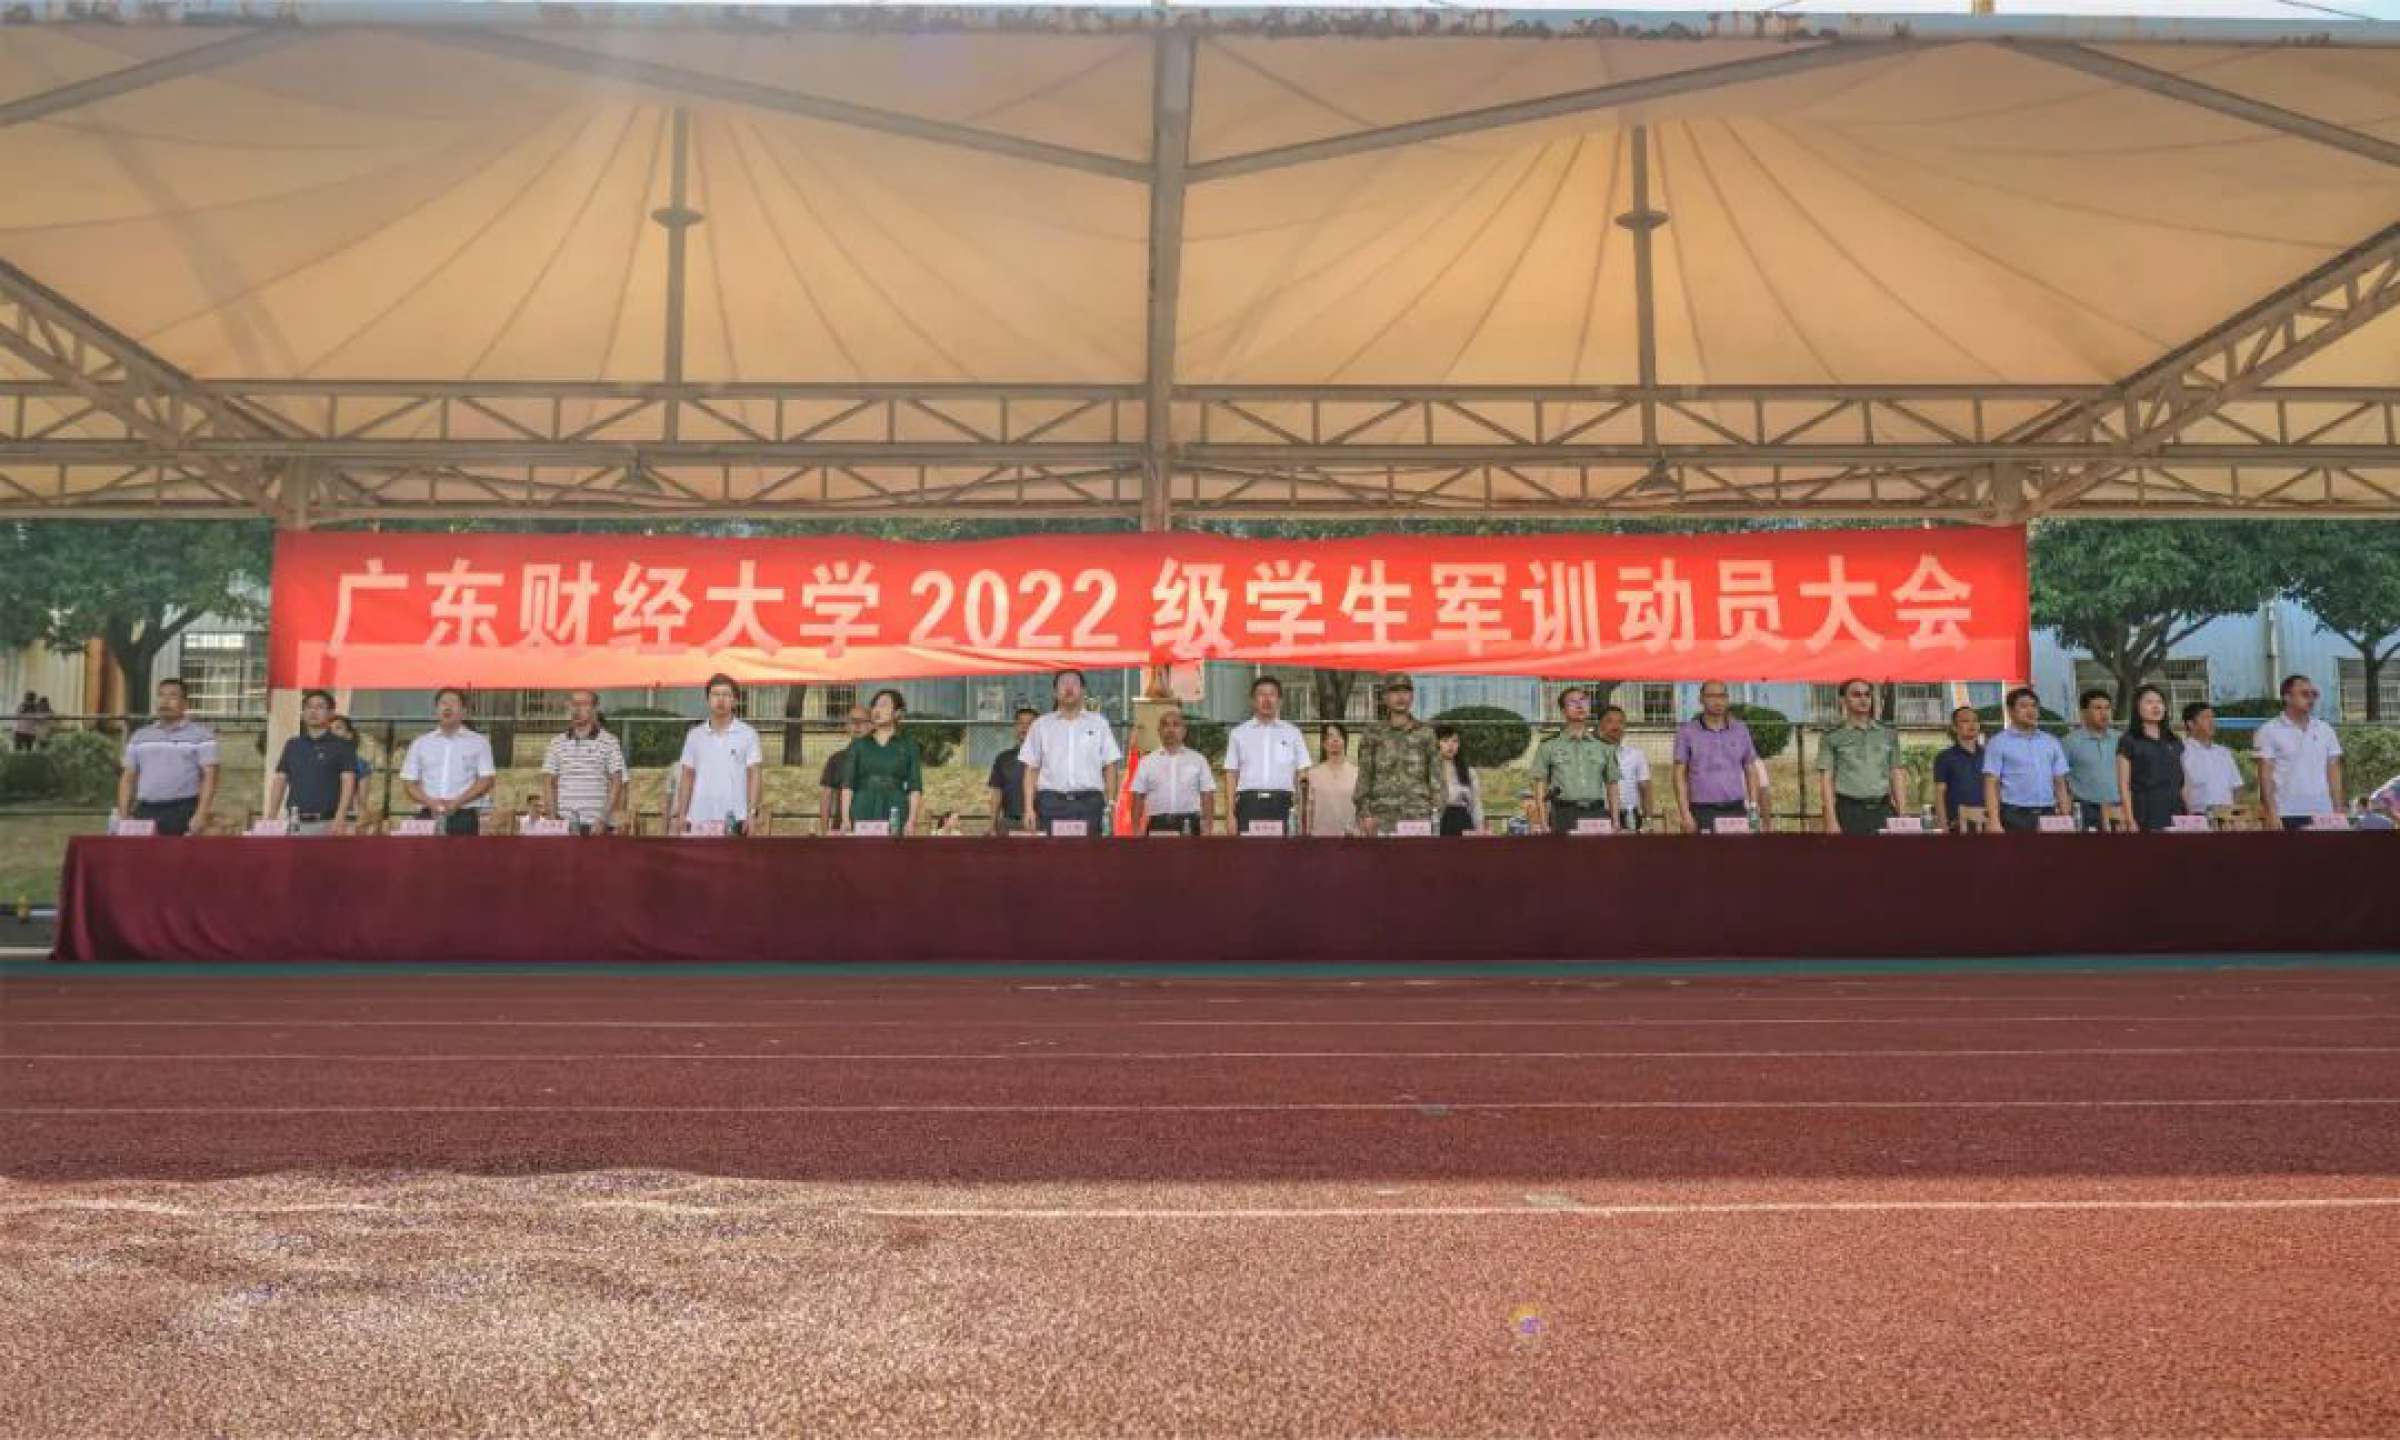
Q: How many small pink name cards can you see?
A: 15